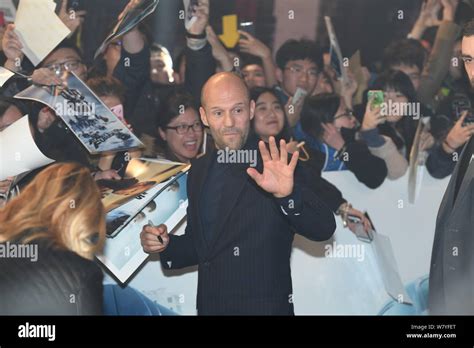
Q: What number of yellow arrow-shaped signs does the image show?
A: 1